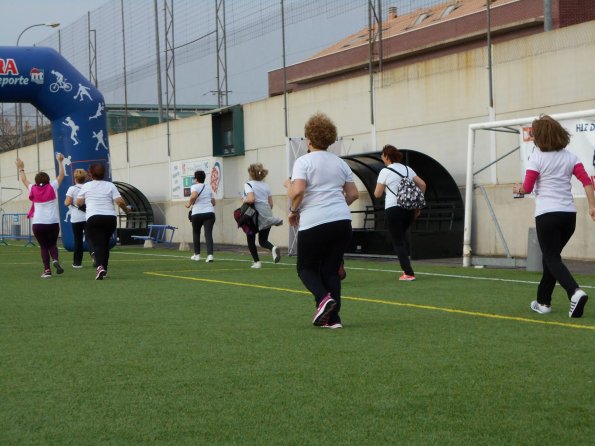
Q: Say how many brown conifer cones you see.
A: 0